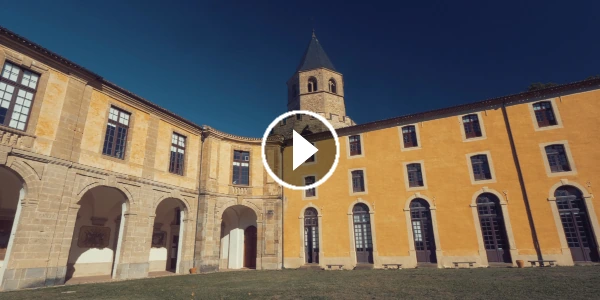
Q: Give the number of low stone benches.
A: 4